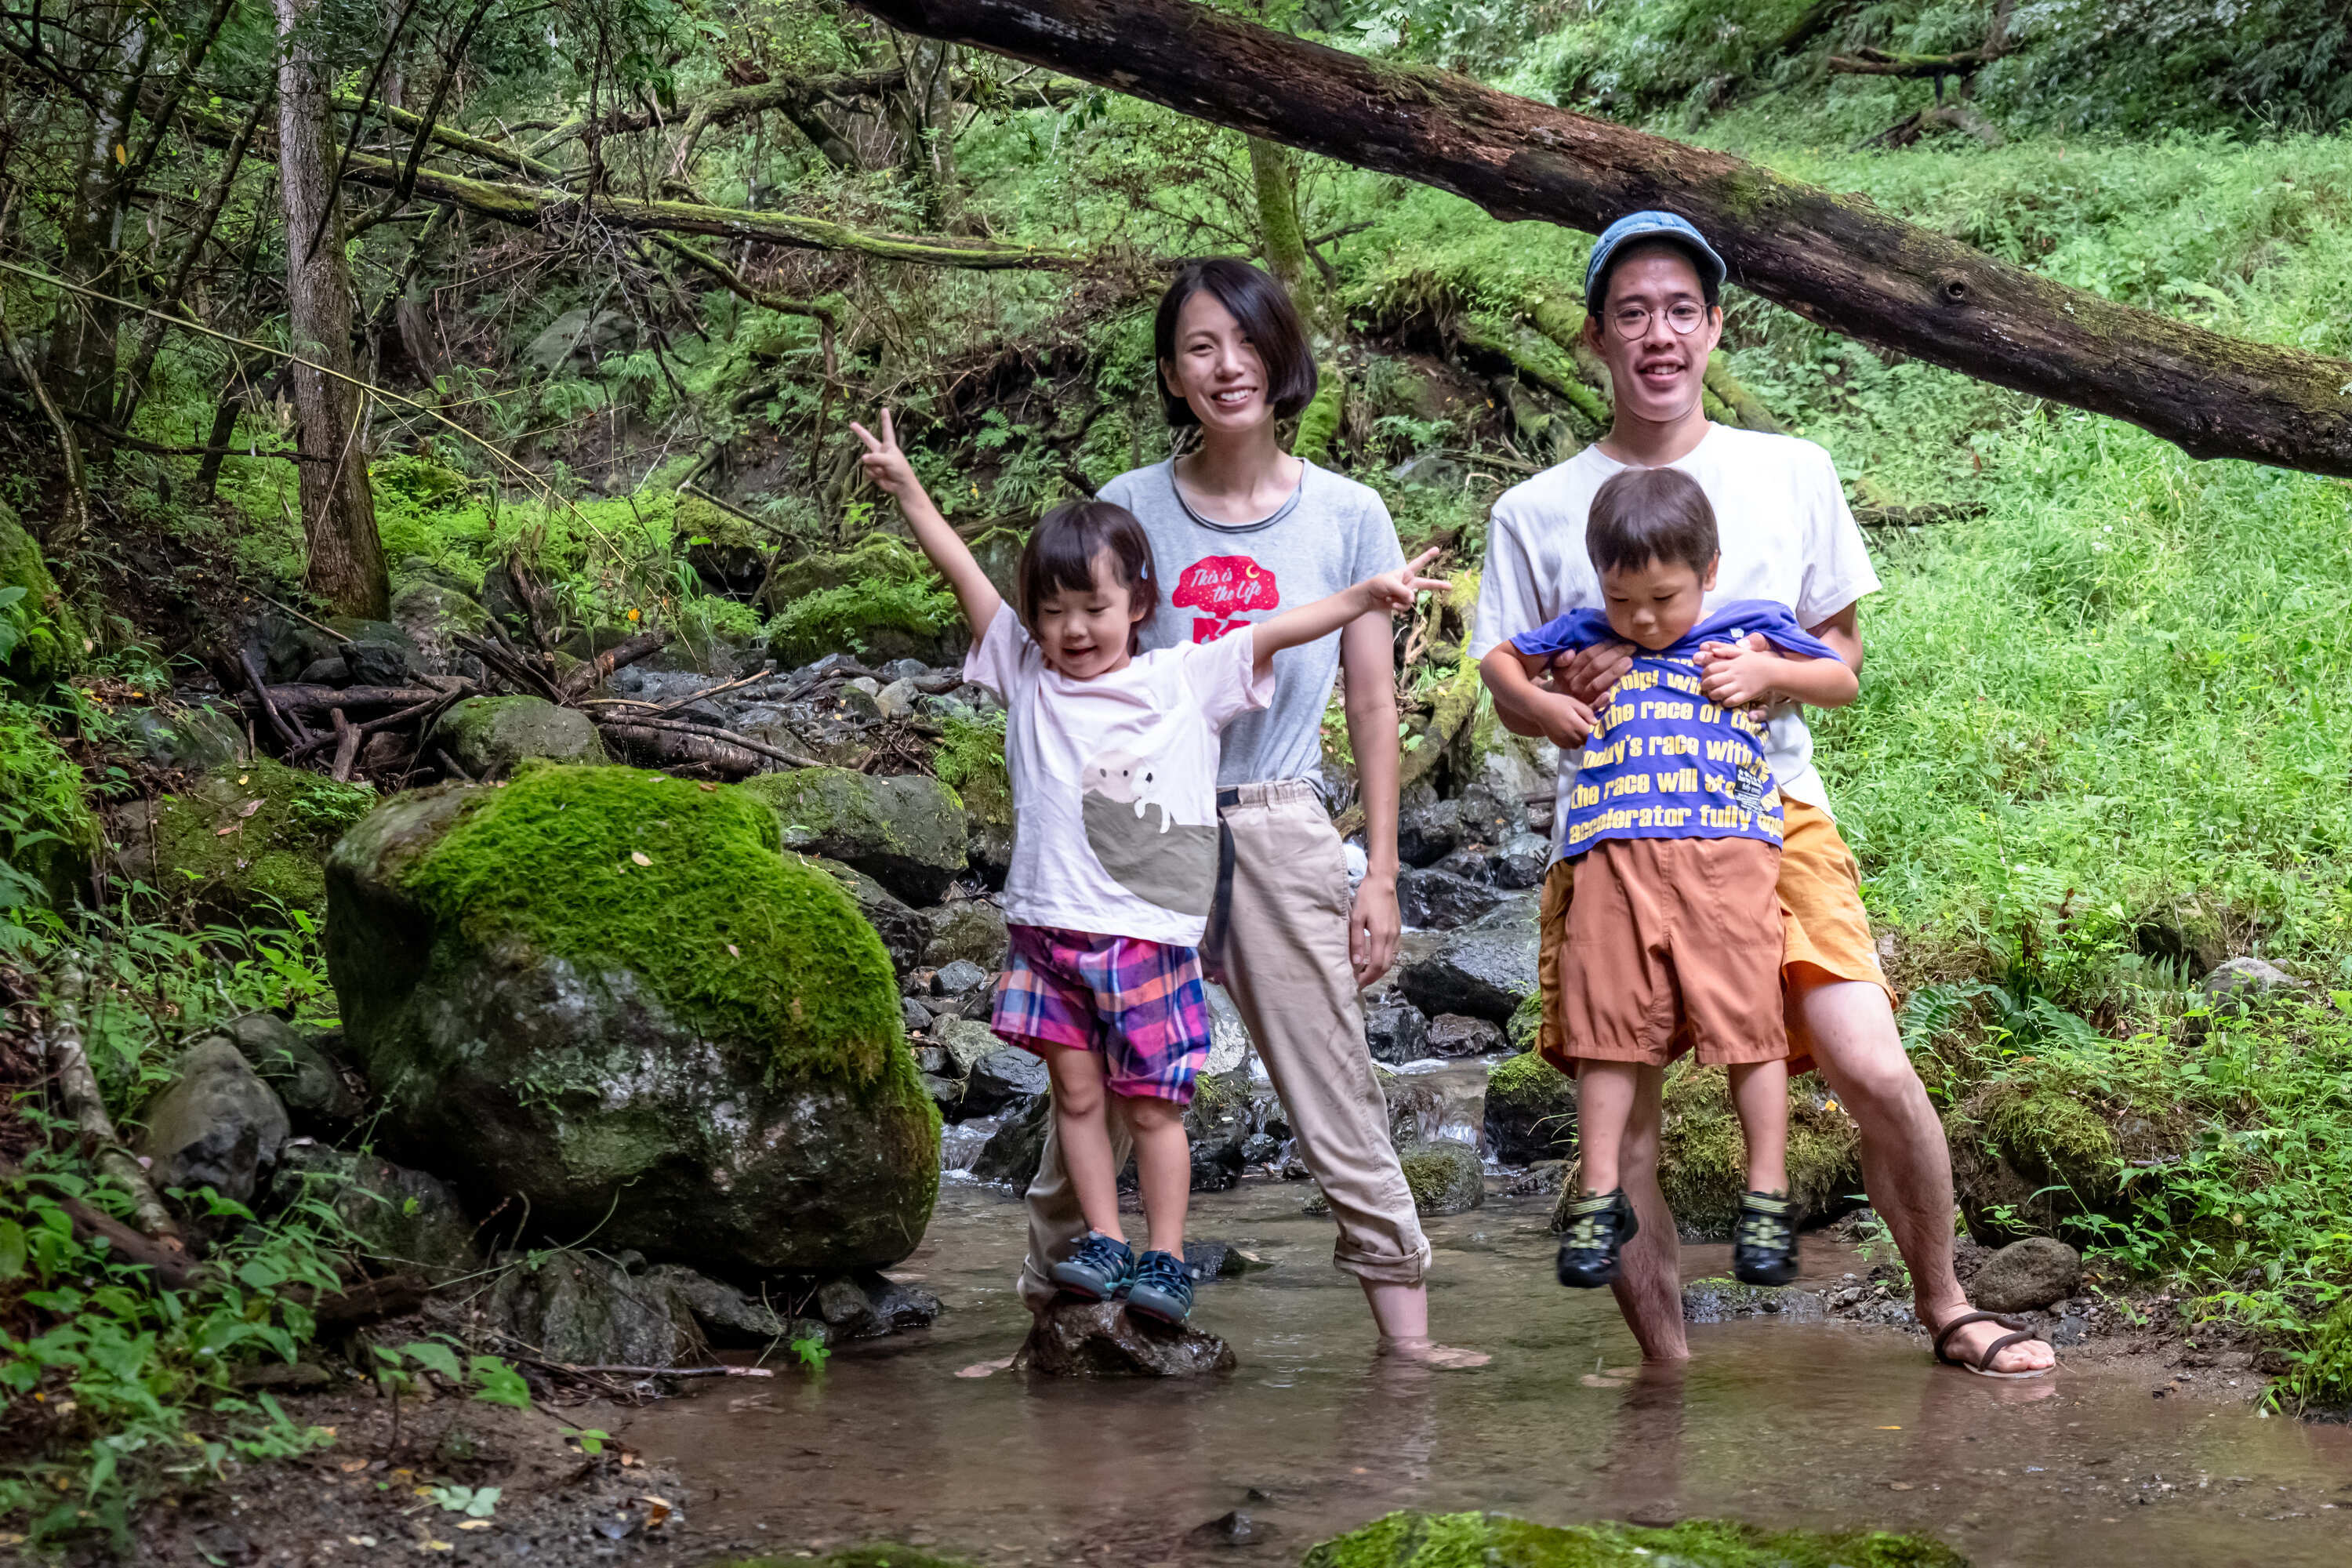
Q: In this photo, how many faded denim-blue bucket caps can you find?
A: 1